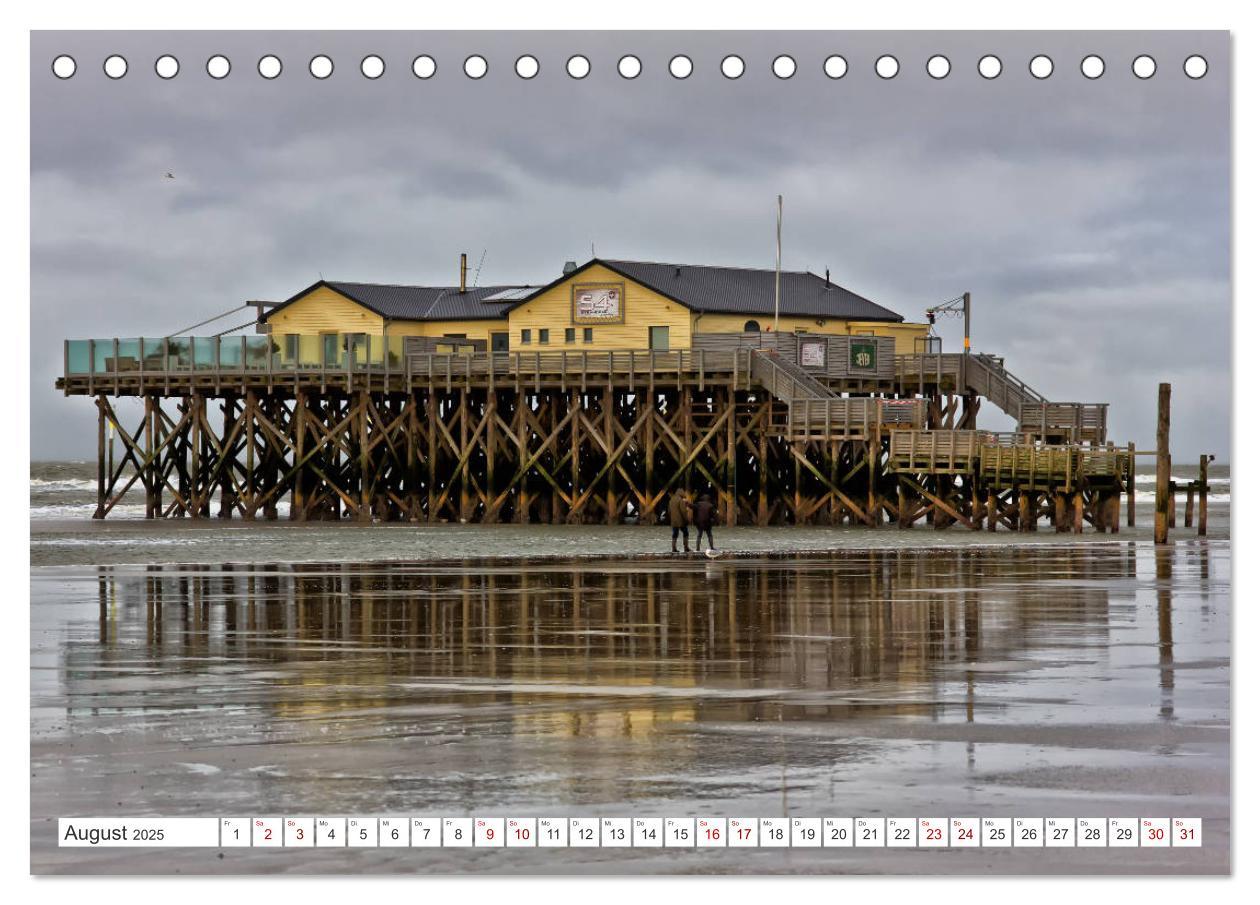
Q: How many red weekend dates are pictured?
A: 10